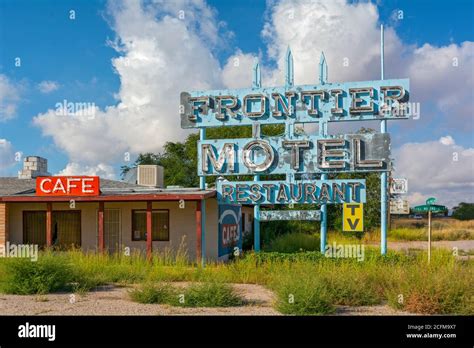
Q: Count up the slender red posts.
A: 4